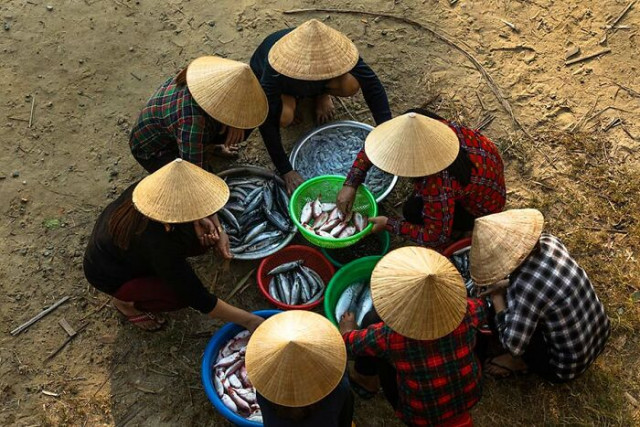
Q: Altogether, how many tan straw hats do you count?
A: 7